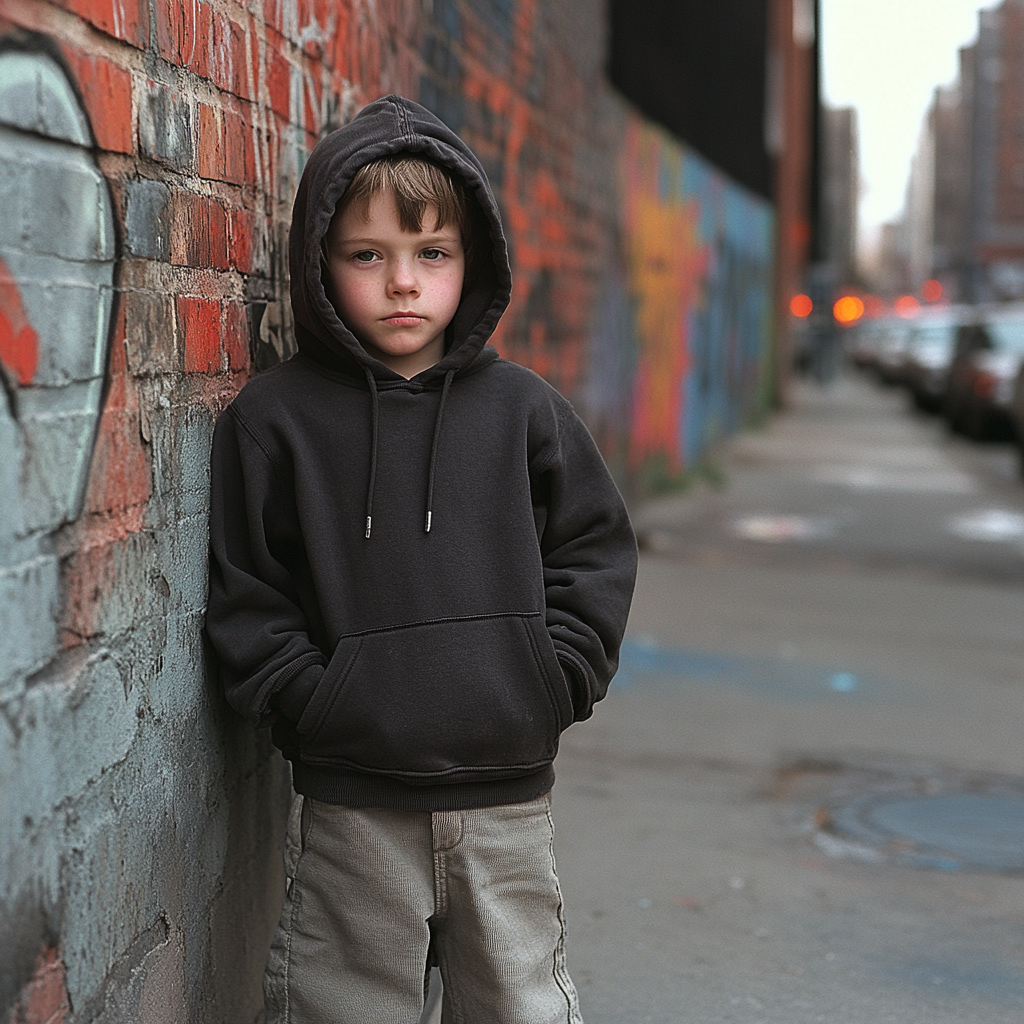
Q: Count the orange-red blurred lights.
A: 4